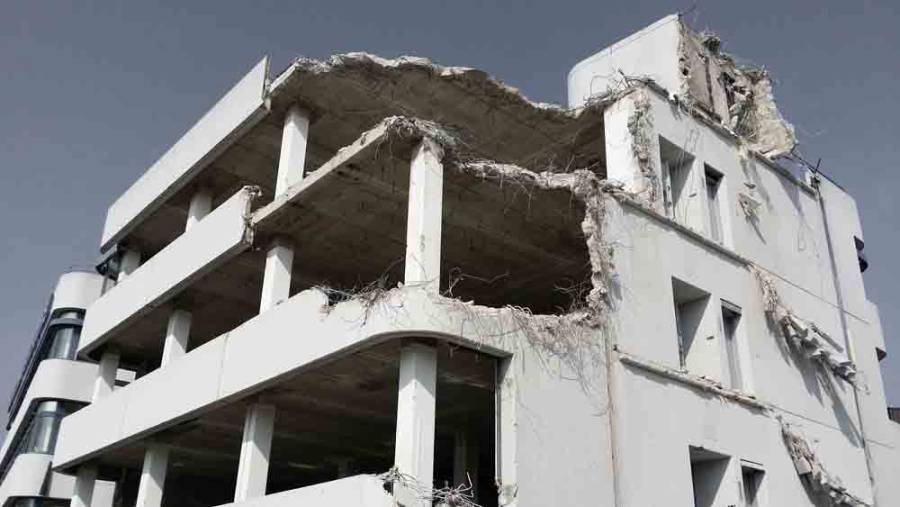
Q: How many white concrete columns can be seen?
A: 11